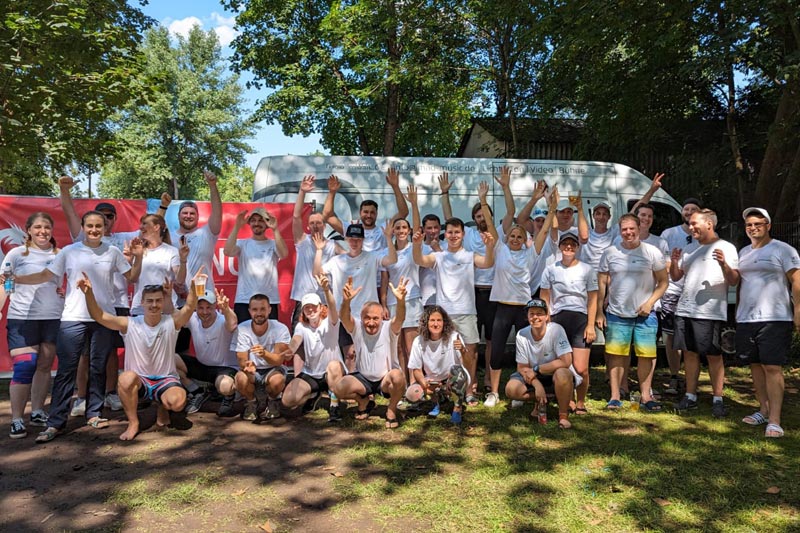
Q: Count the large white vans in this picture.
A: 1